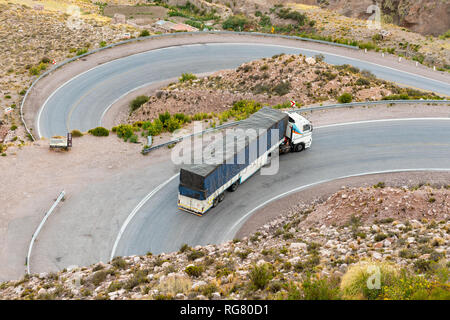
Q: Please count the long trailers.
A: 1